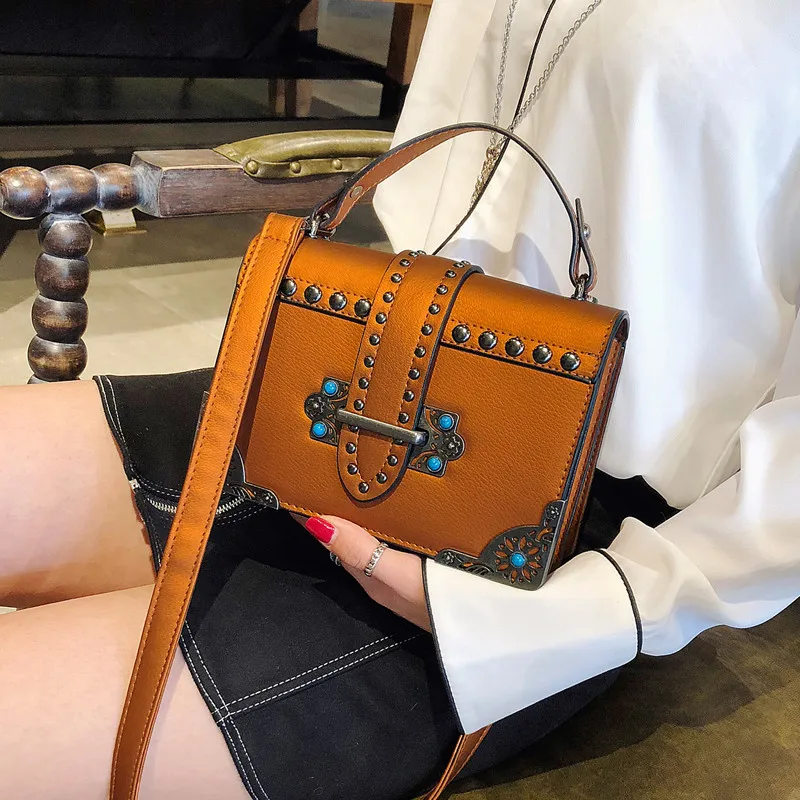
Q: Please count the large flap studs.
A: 9